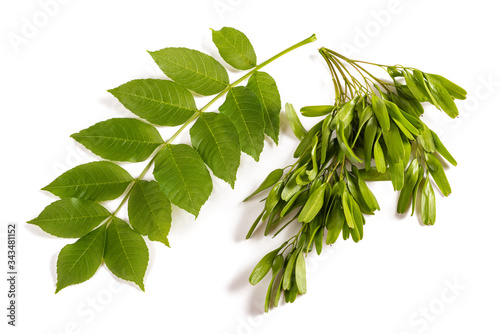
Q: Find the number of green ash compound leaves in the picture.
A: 1